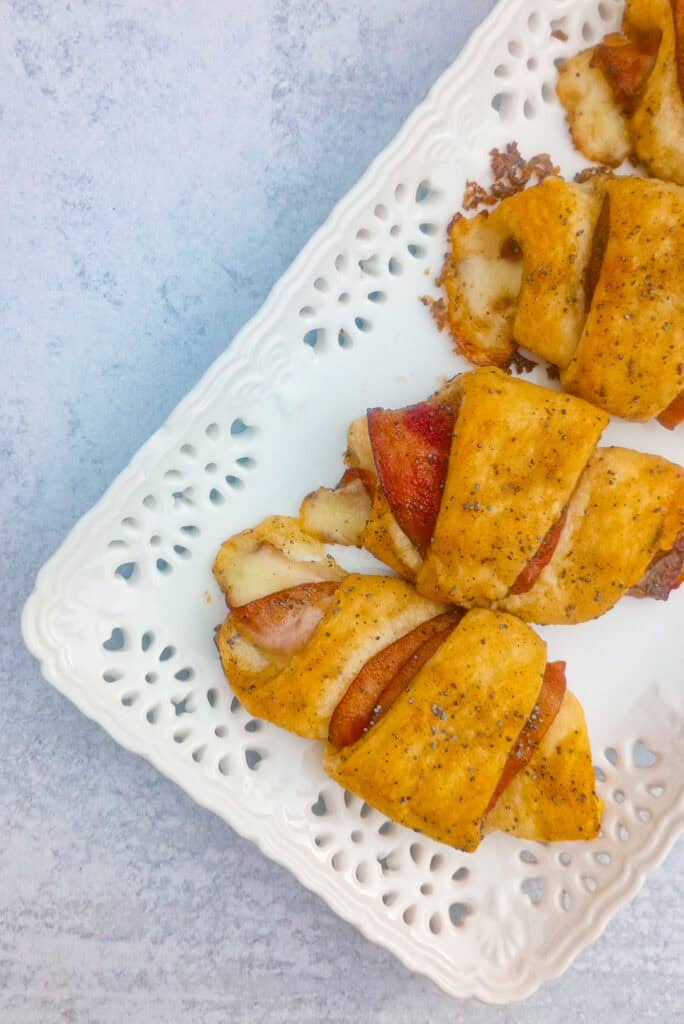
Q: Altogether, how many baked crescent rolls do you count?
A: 4